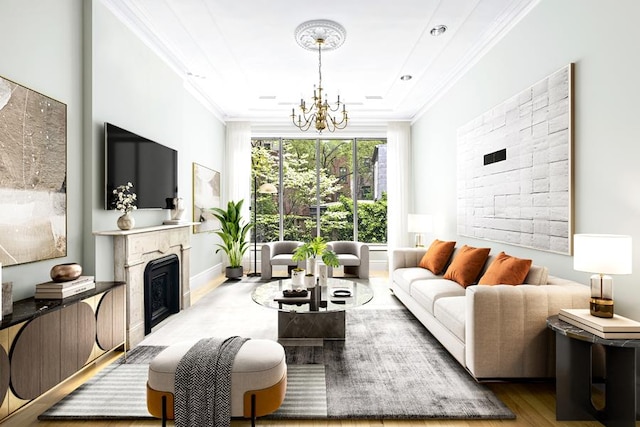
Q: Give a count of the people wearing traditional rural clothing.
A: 0